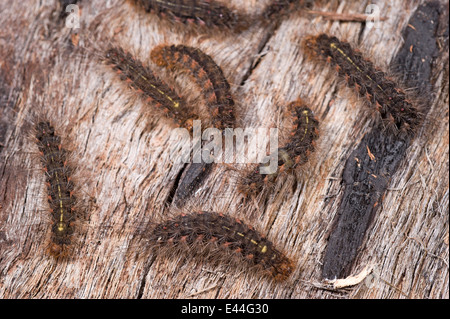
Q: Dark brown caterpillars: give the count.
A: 8